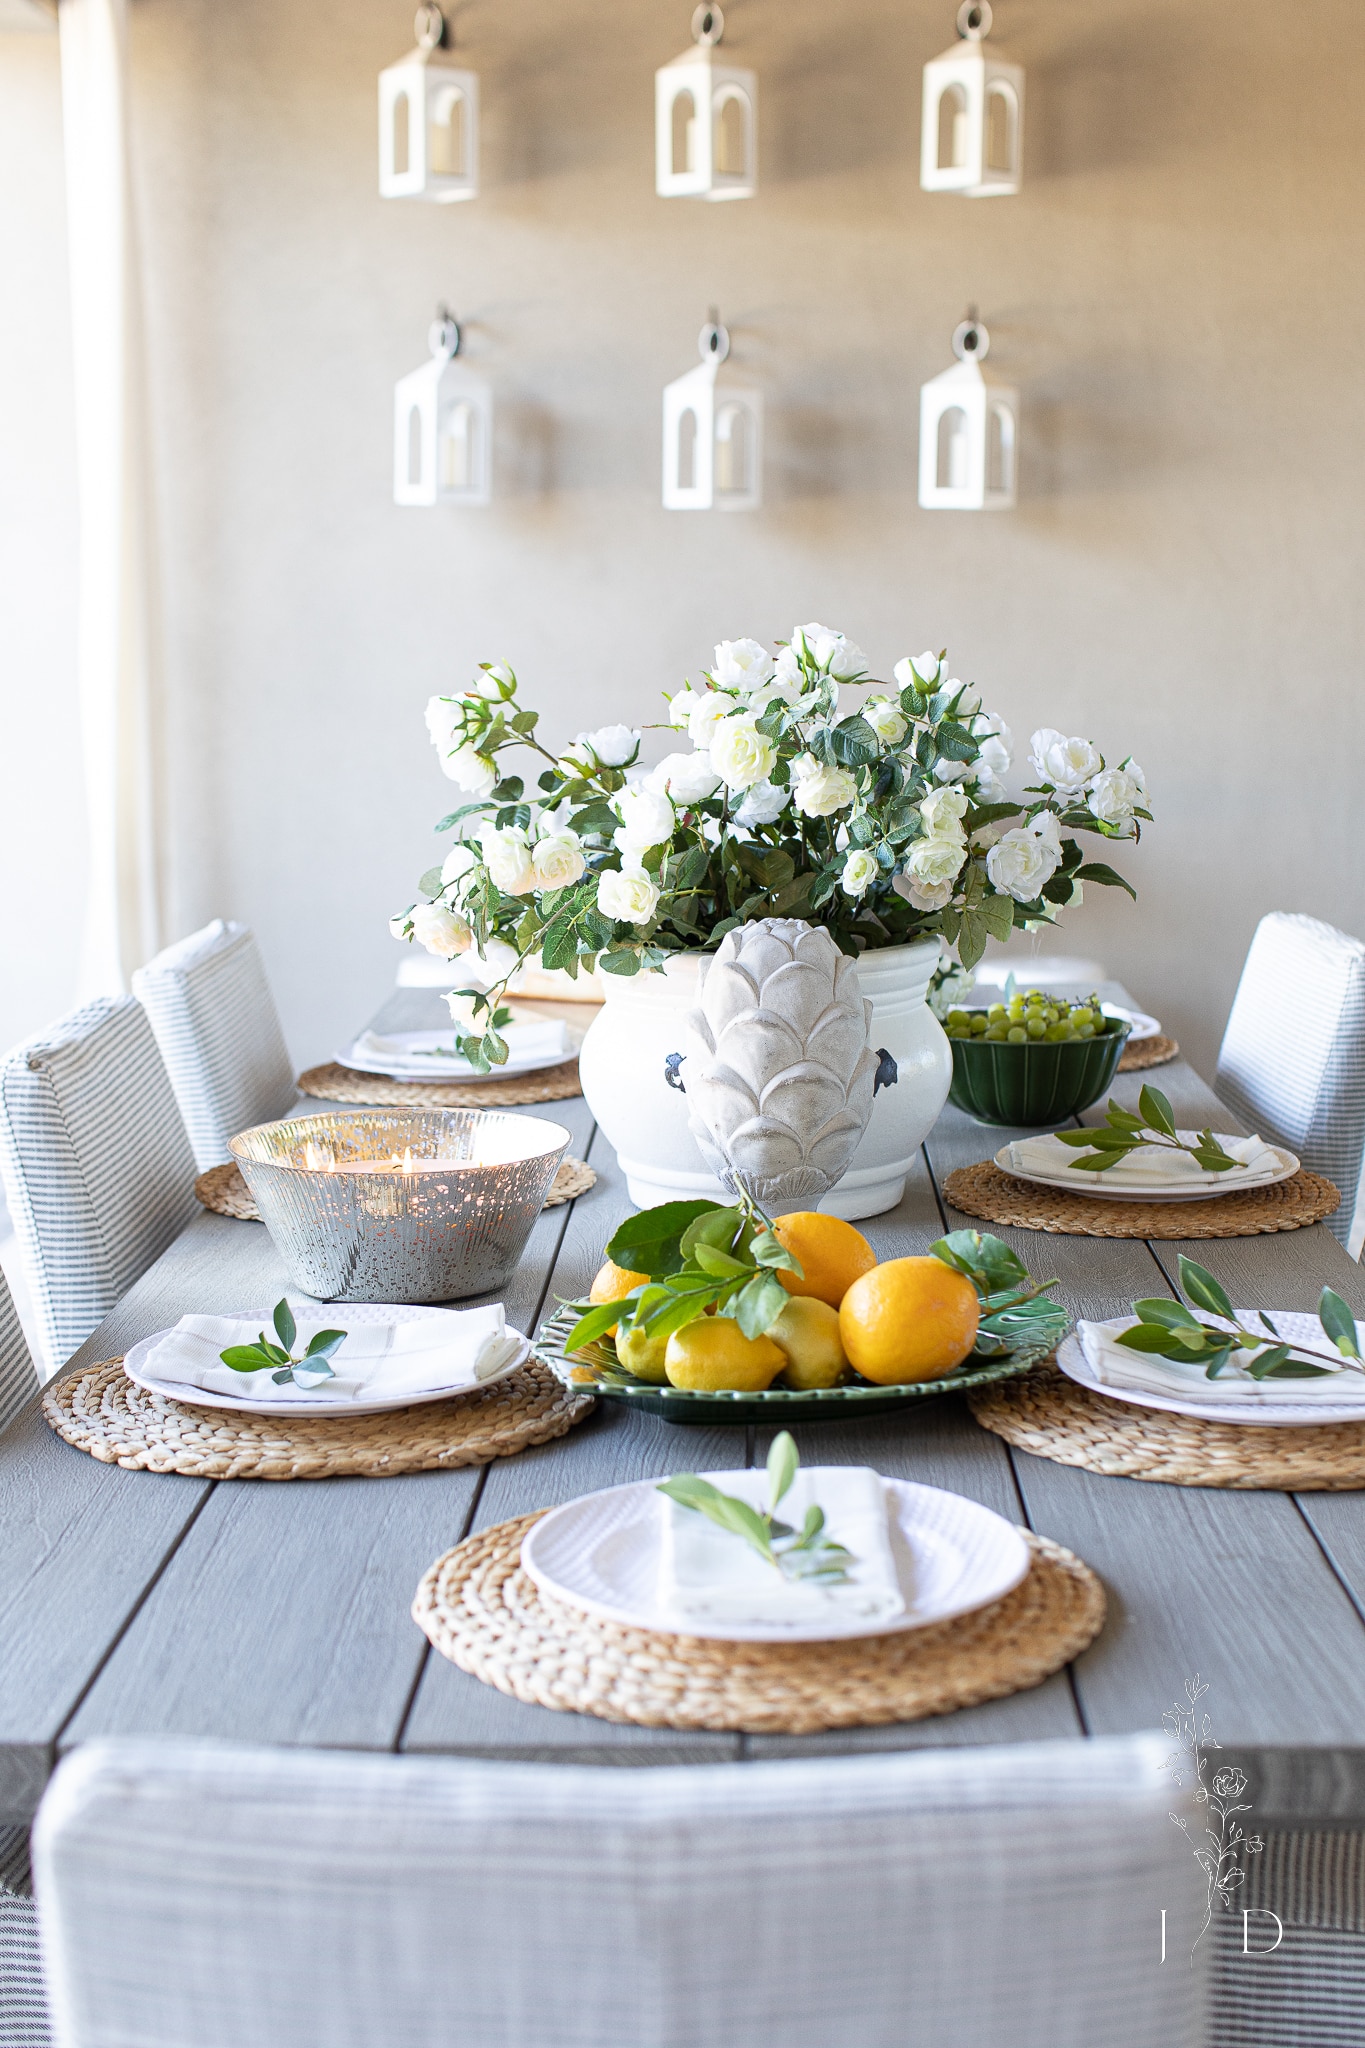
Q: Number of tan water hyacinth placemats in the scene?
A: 7